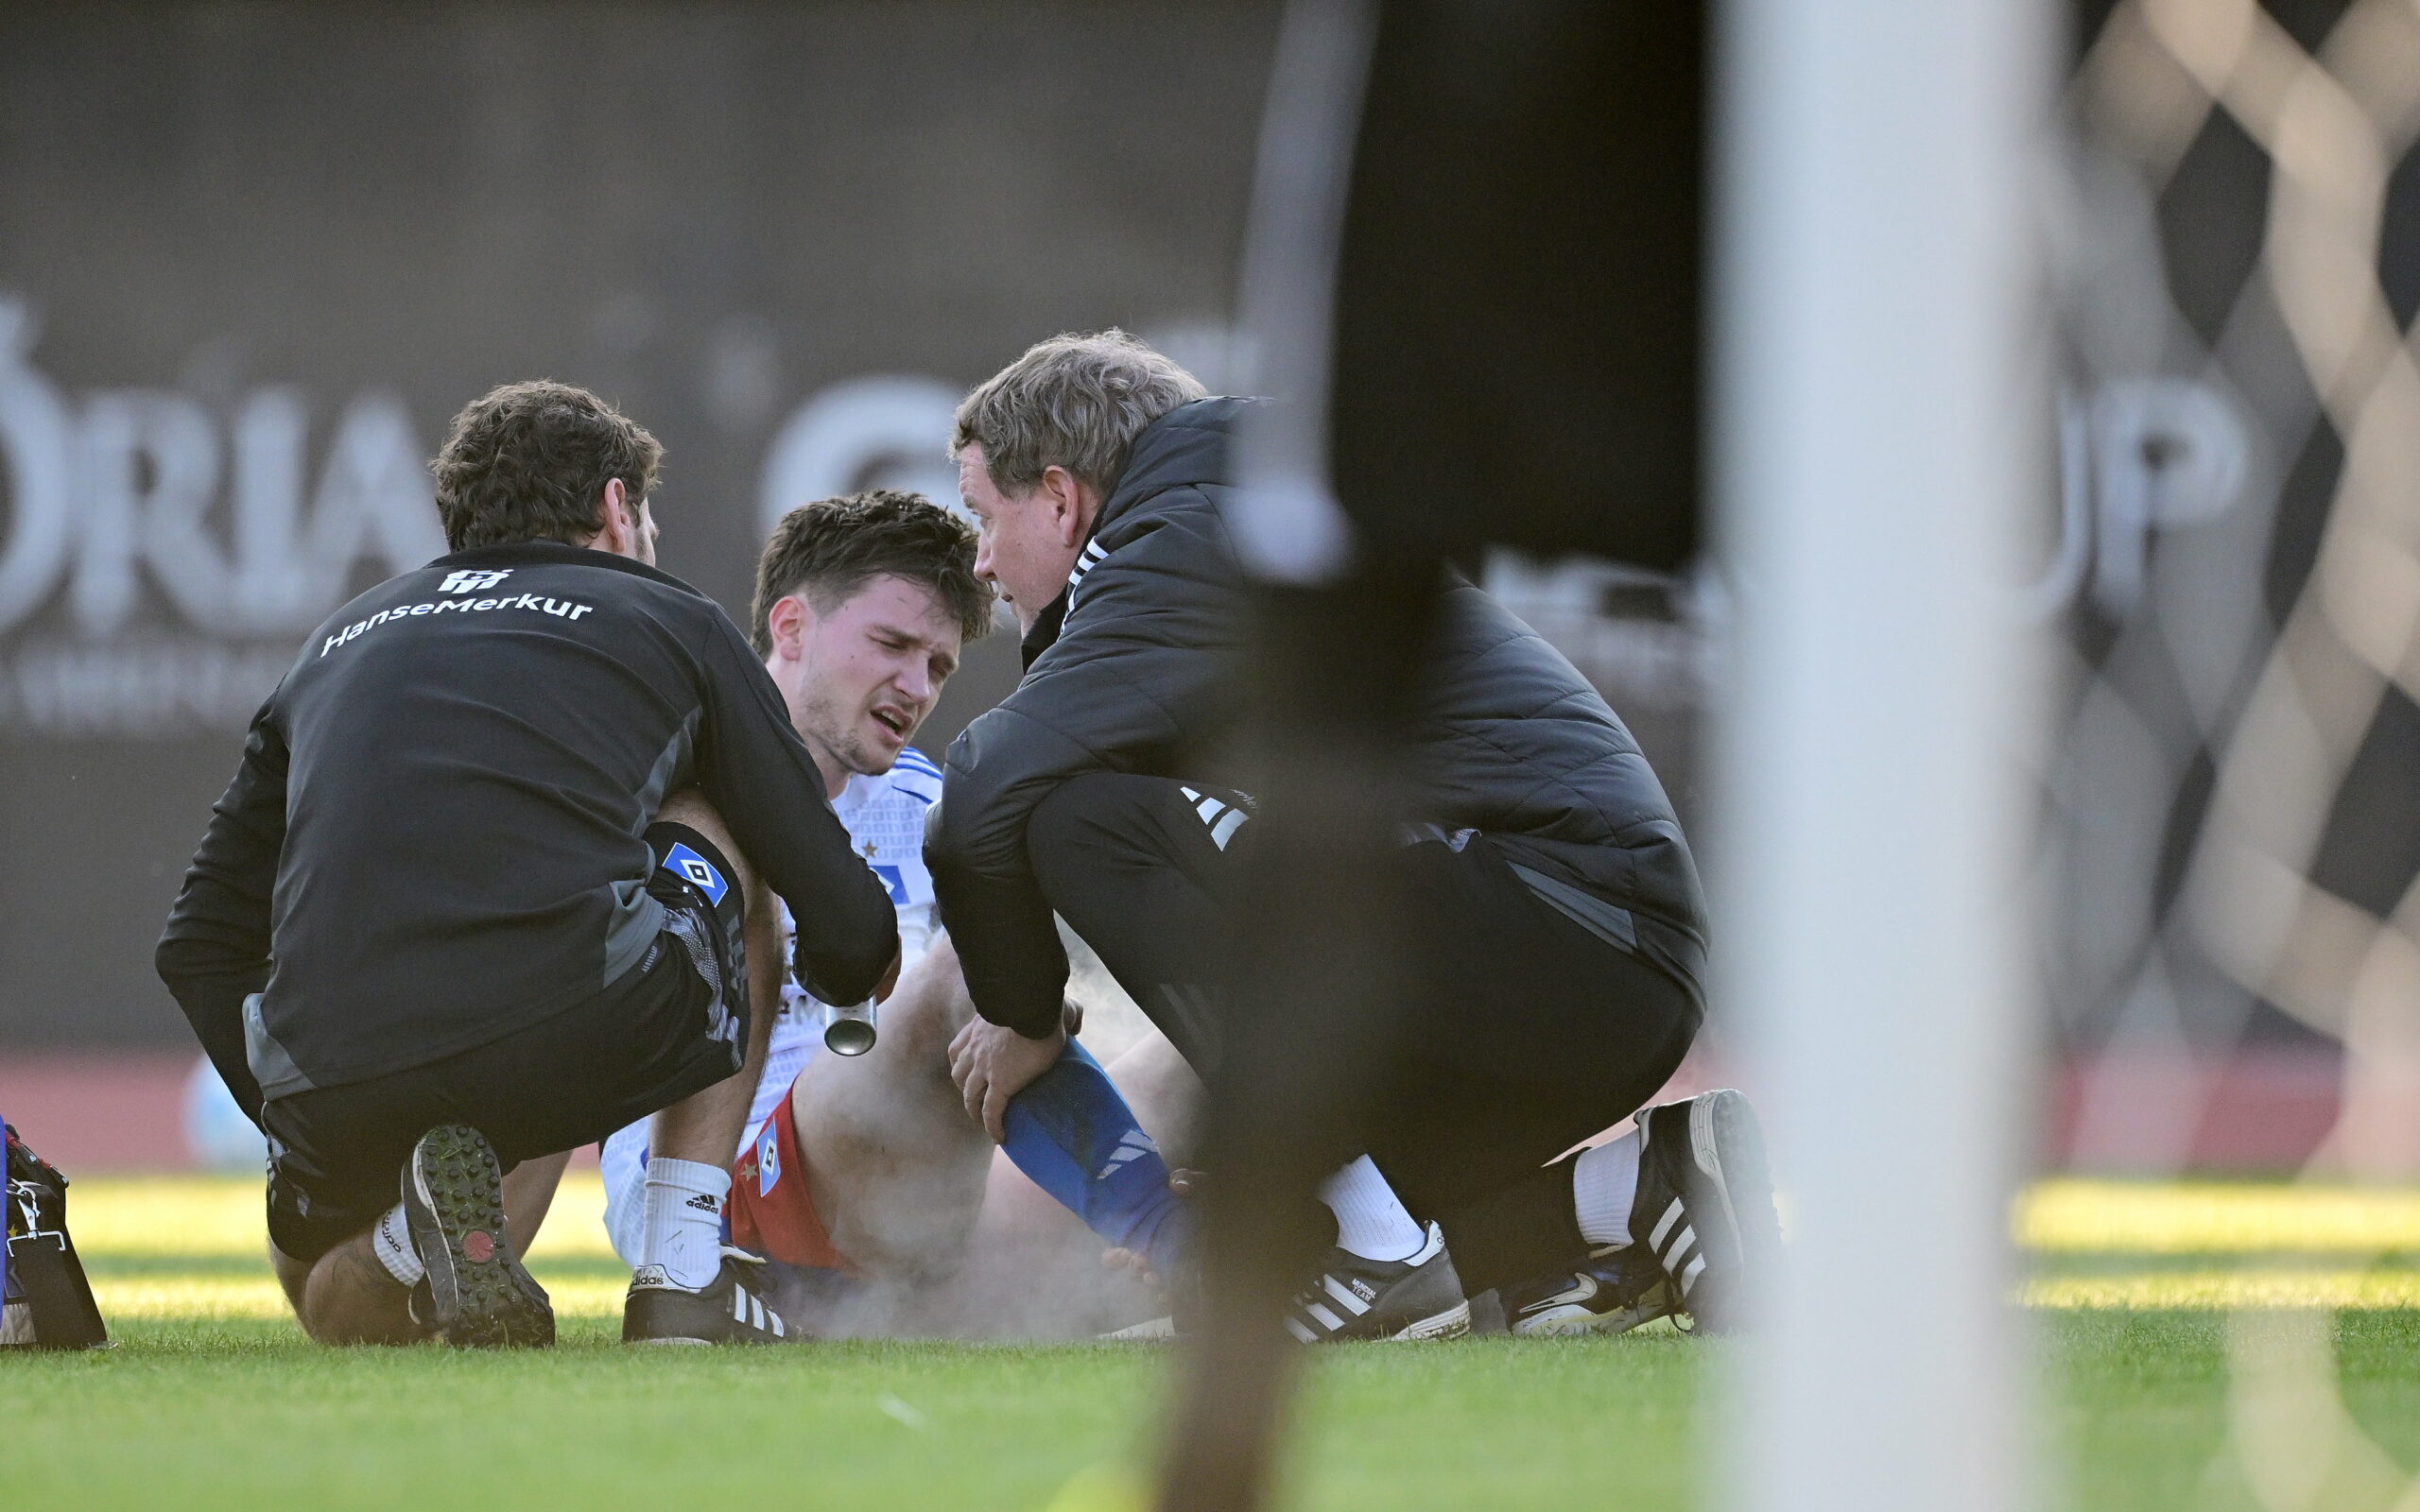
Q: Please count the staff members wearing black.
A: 2